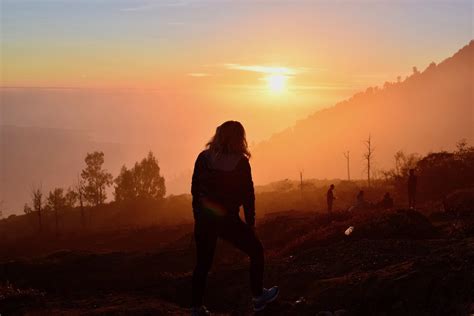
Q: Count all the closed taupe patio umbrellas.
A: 0